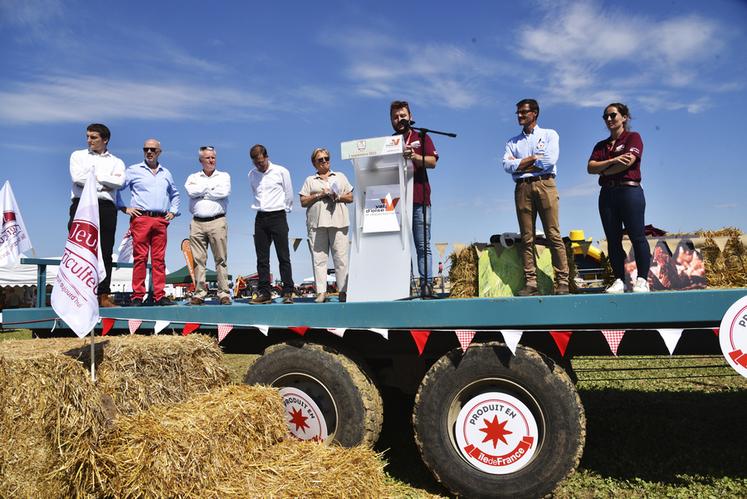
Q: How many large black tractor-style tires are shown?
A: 2